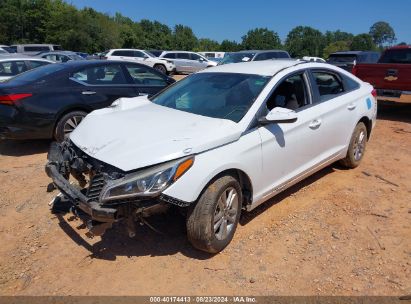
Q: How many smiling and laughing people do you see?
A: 0